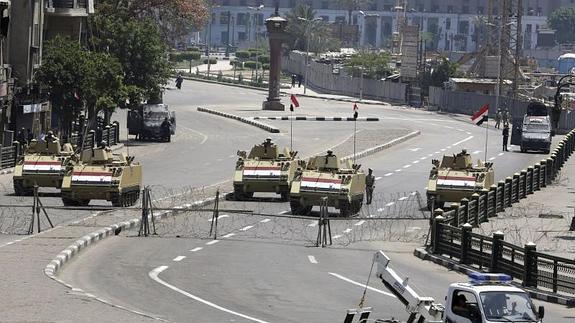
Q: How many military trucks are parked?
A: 5